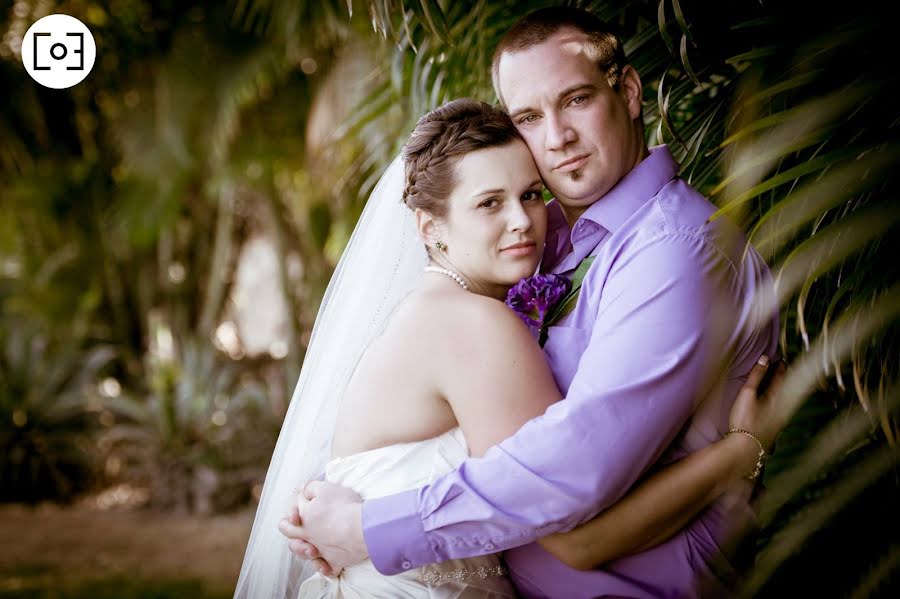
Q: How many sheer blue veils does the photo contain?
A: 0